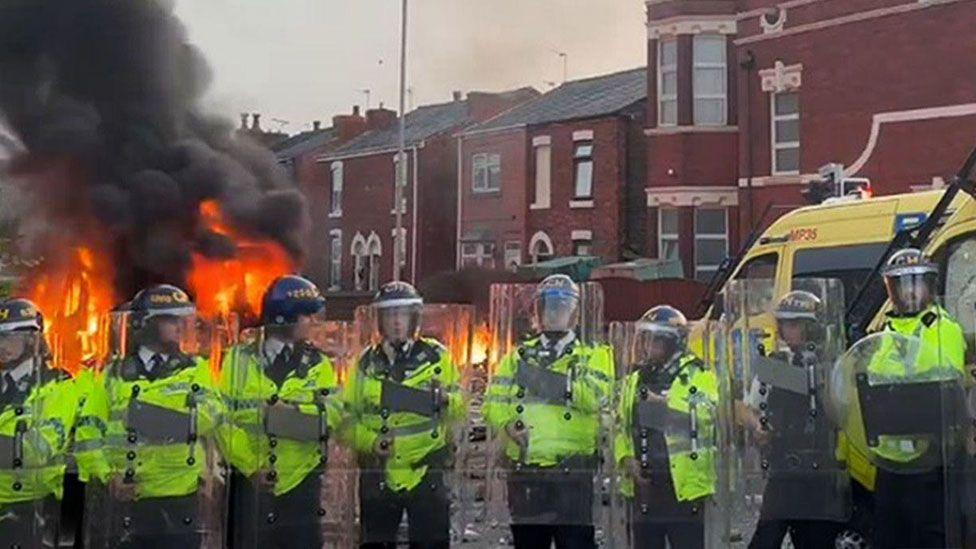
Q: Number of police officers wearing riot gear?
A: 8